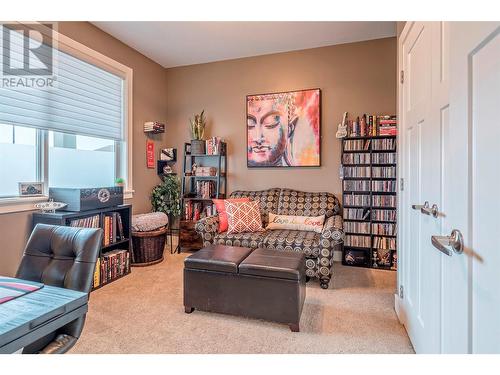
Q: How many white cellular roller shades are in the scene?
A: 1